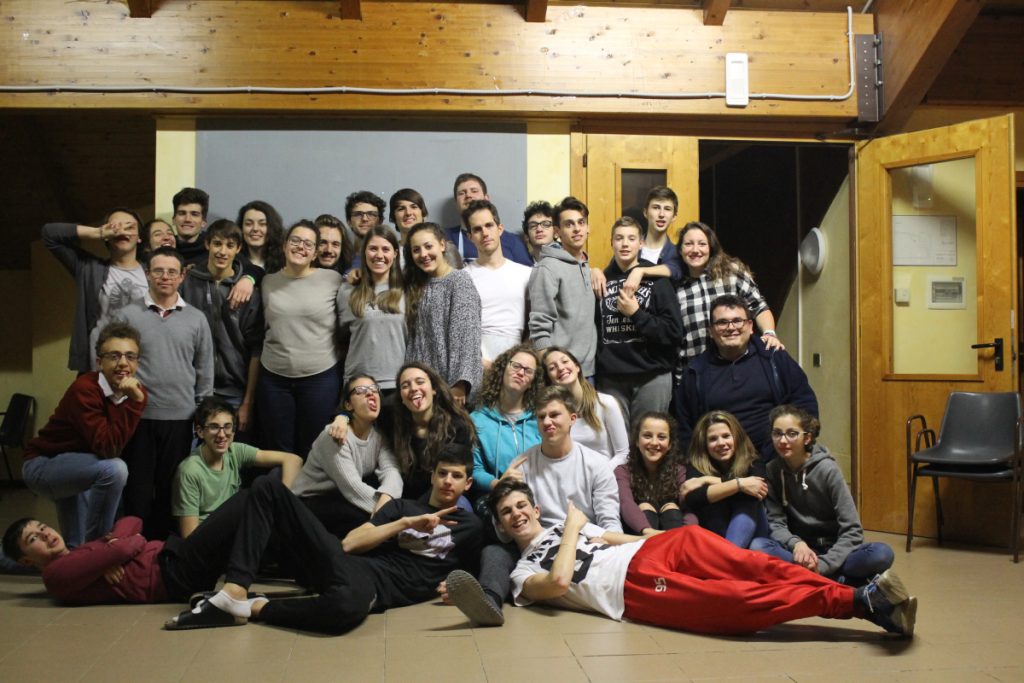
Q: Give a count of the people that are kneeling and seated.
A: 11